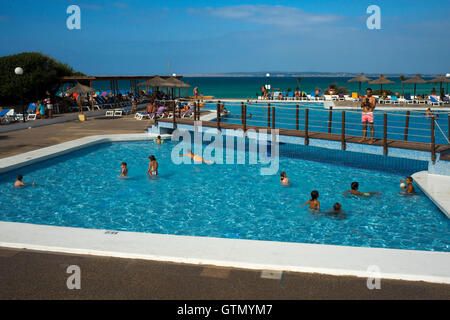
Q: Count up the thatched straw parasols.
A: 7